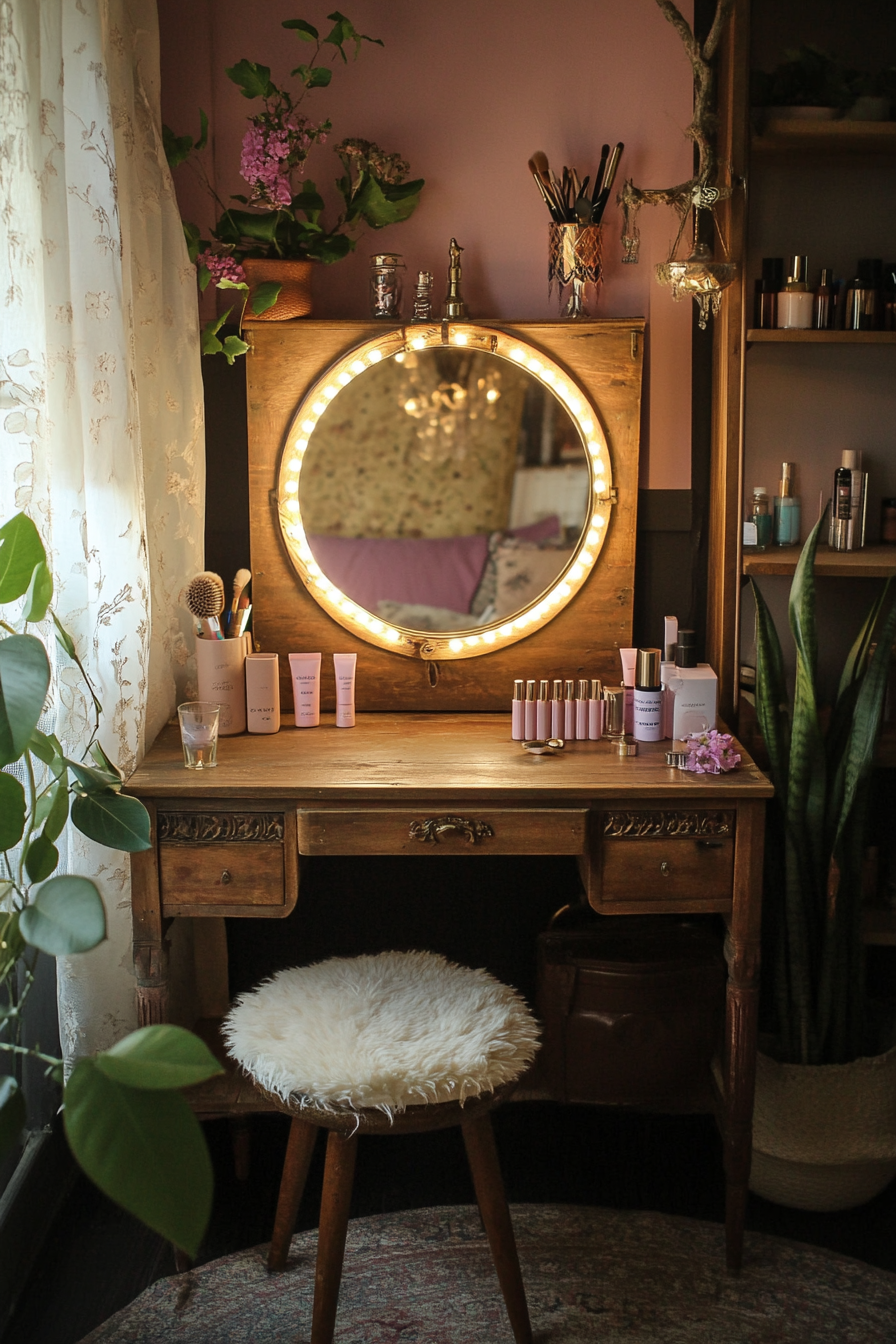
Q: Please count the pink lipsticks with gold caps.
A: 7